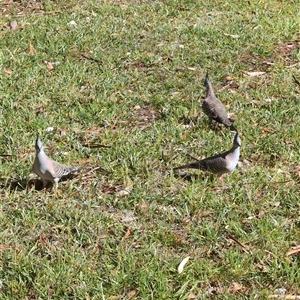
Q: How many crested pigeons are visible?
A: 3